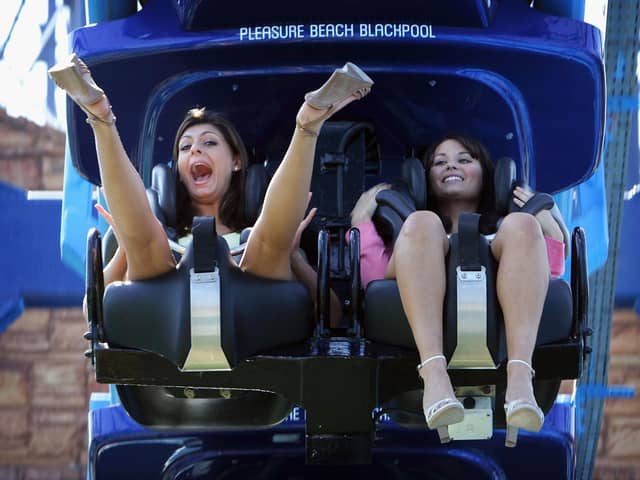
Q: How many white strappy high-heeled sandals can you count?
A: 2